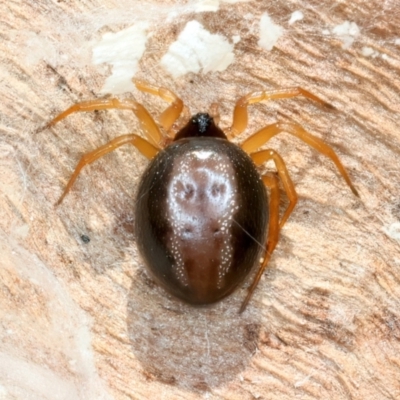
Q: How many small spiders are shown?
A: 1